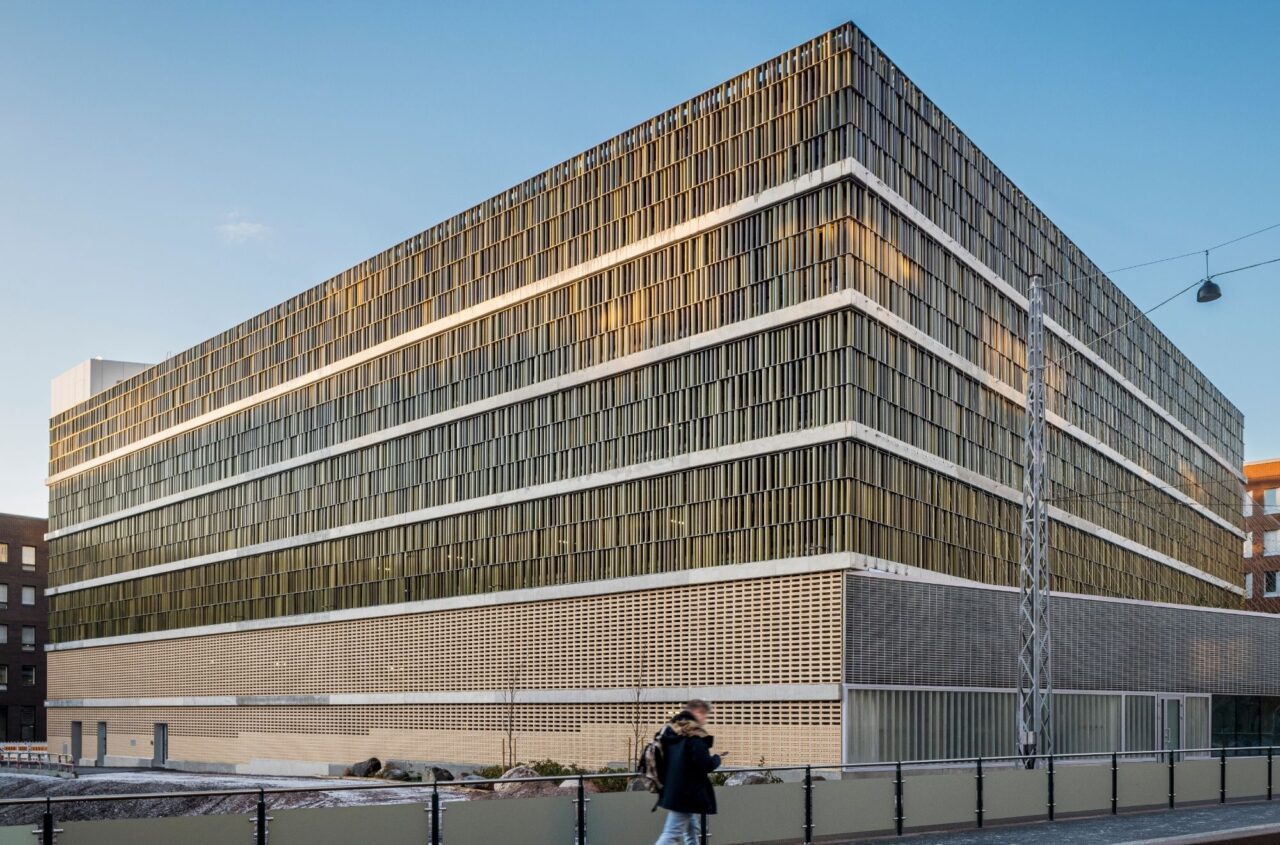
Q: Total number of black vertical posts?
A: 13